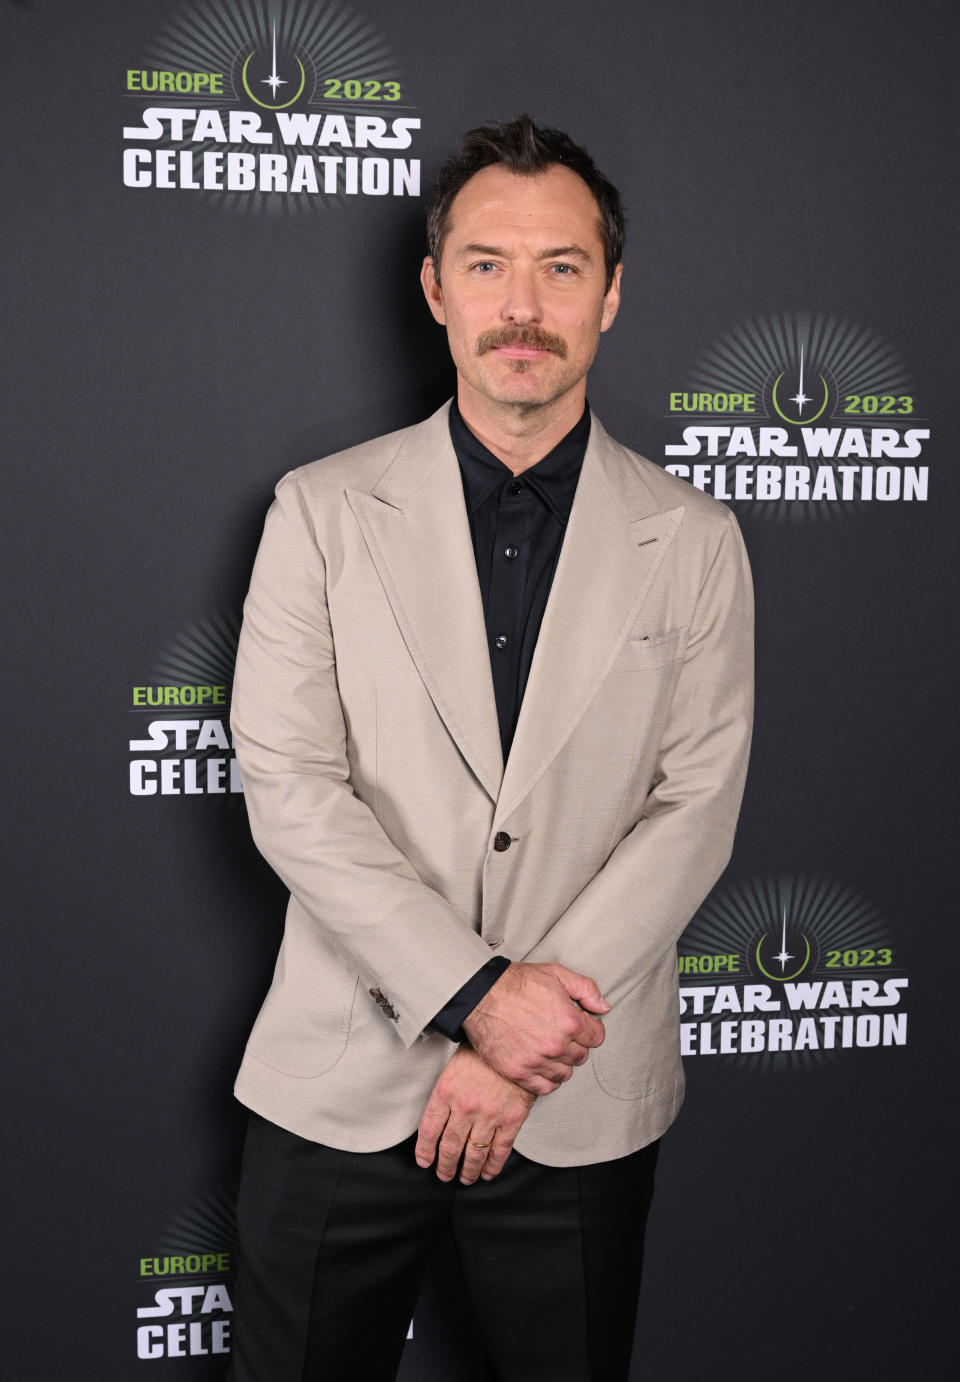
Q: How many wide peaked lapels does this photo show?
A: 2